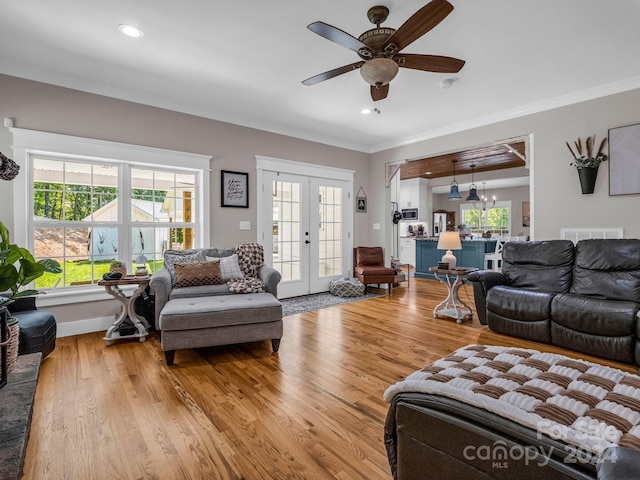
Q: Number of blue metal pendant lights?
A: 2